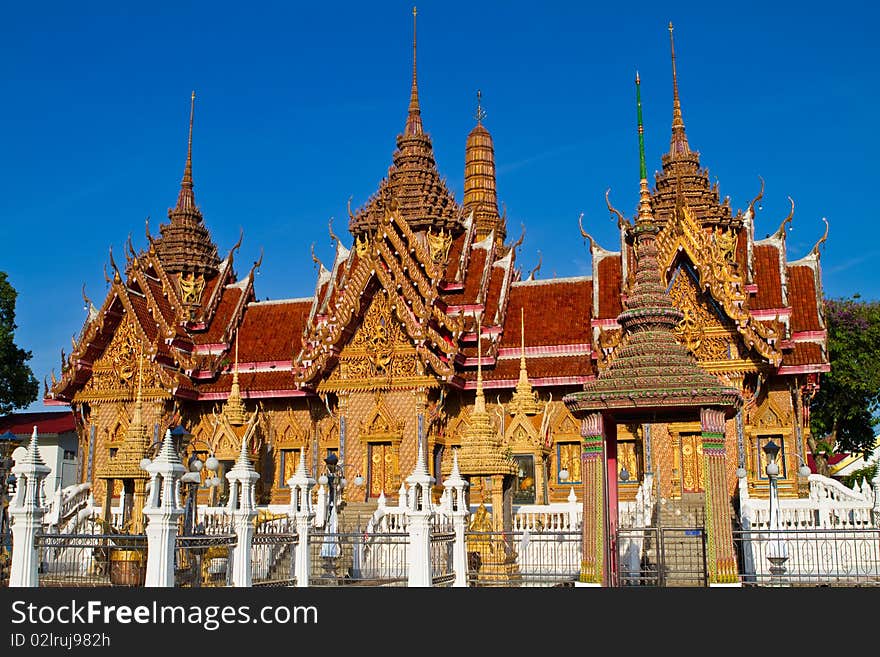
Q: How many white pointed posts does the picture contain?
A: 6